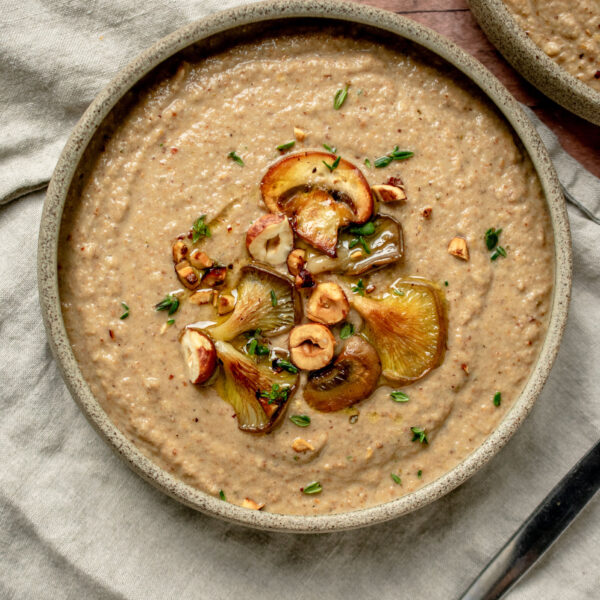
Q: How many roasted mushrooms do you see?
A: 6